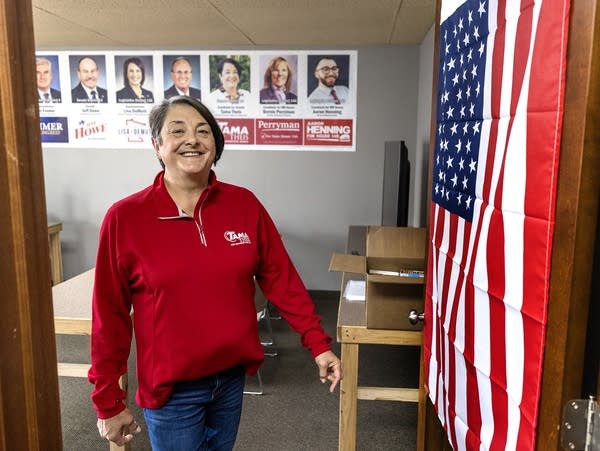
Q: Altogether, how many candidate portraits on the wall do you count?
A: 7